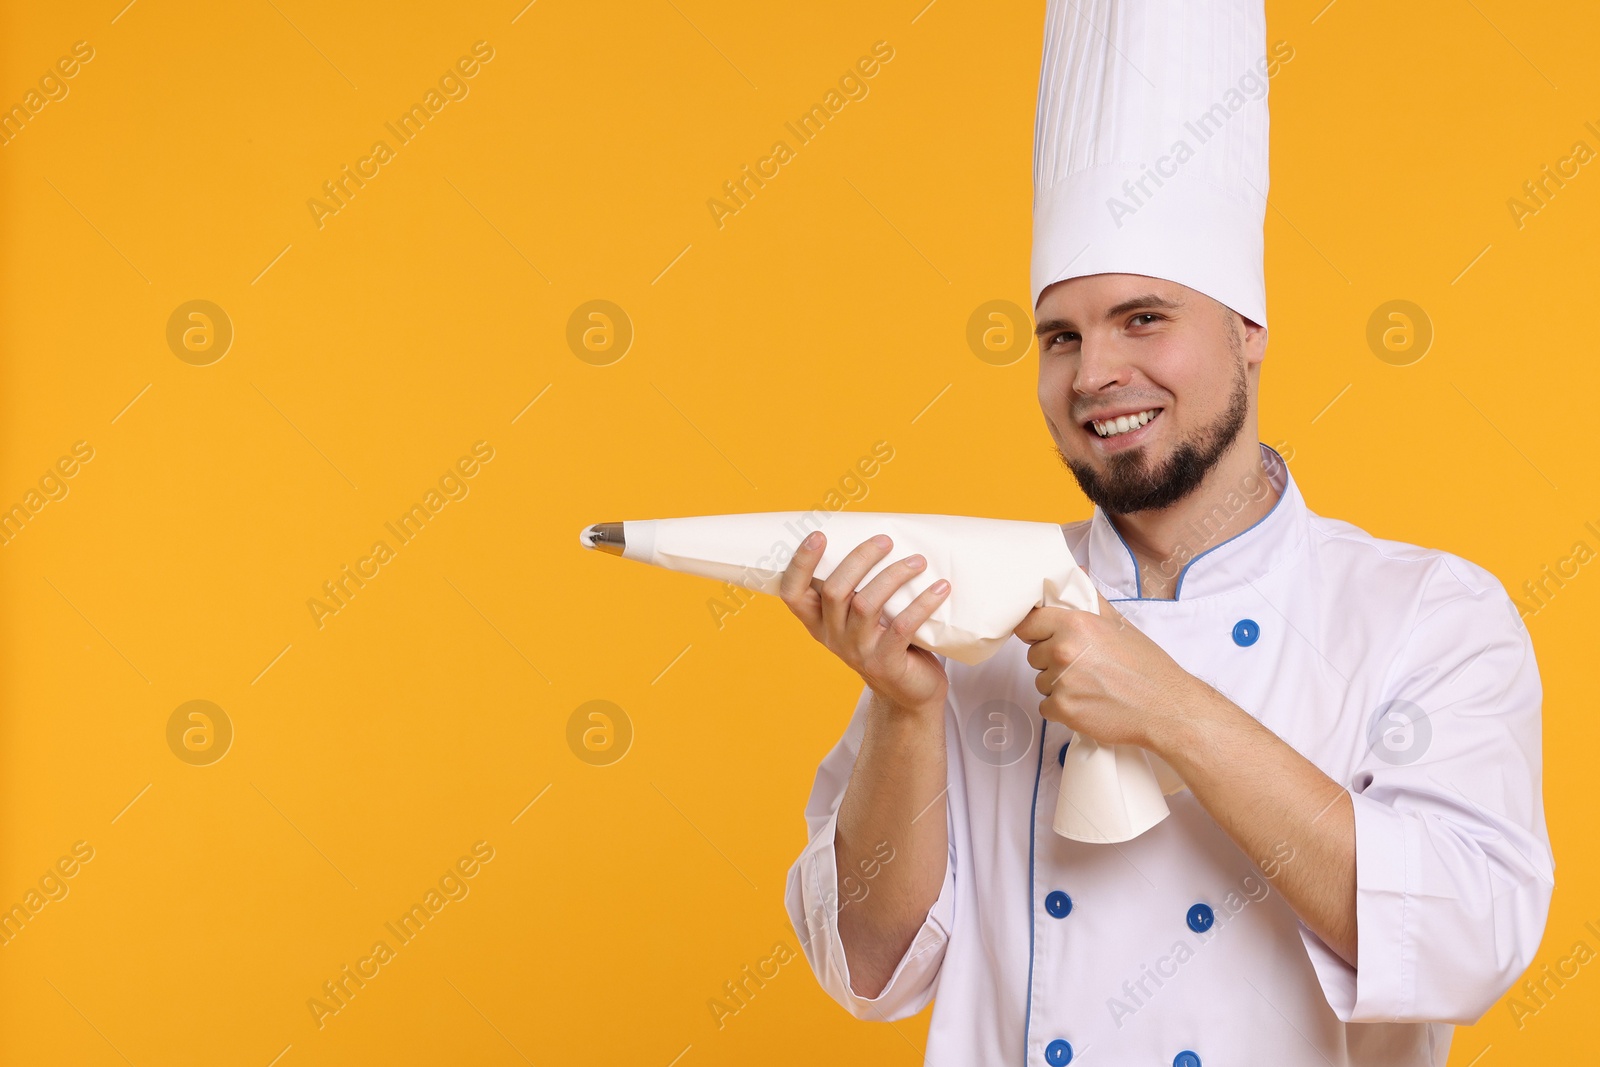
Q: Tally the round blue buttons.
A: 6